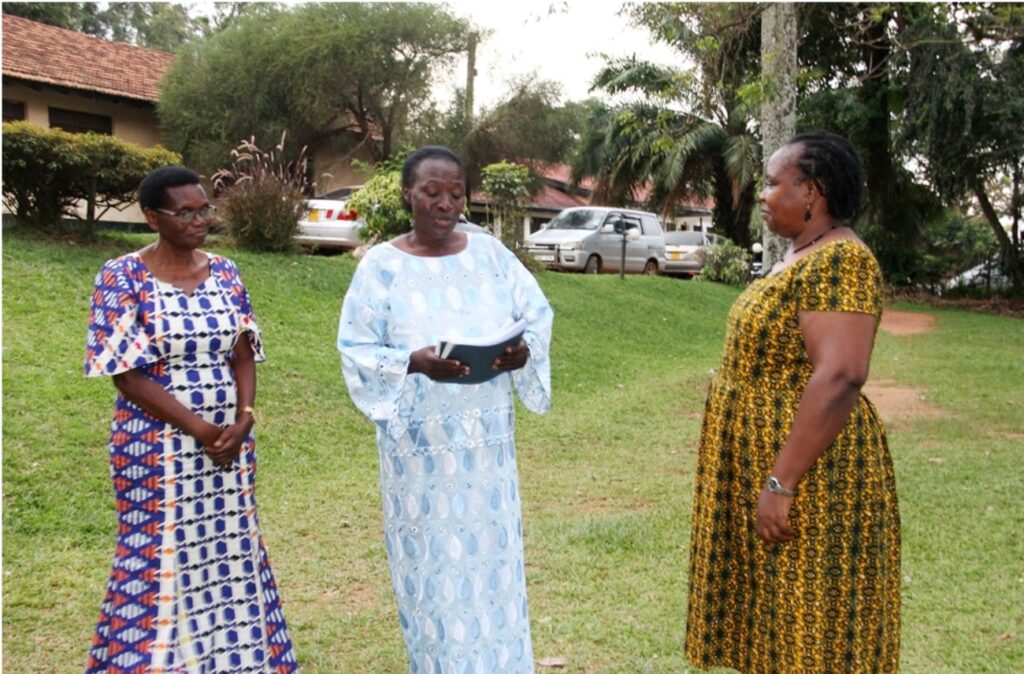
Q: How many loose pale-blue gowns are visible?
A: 1